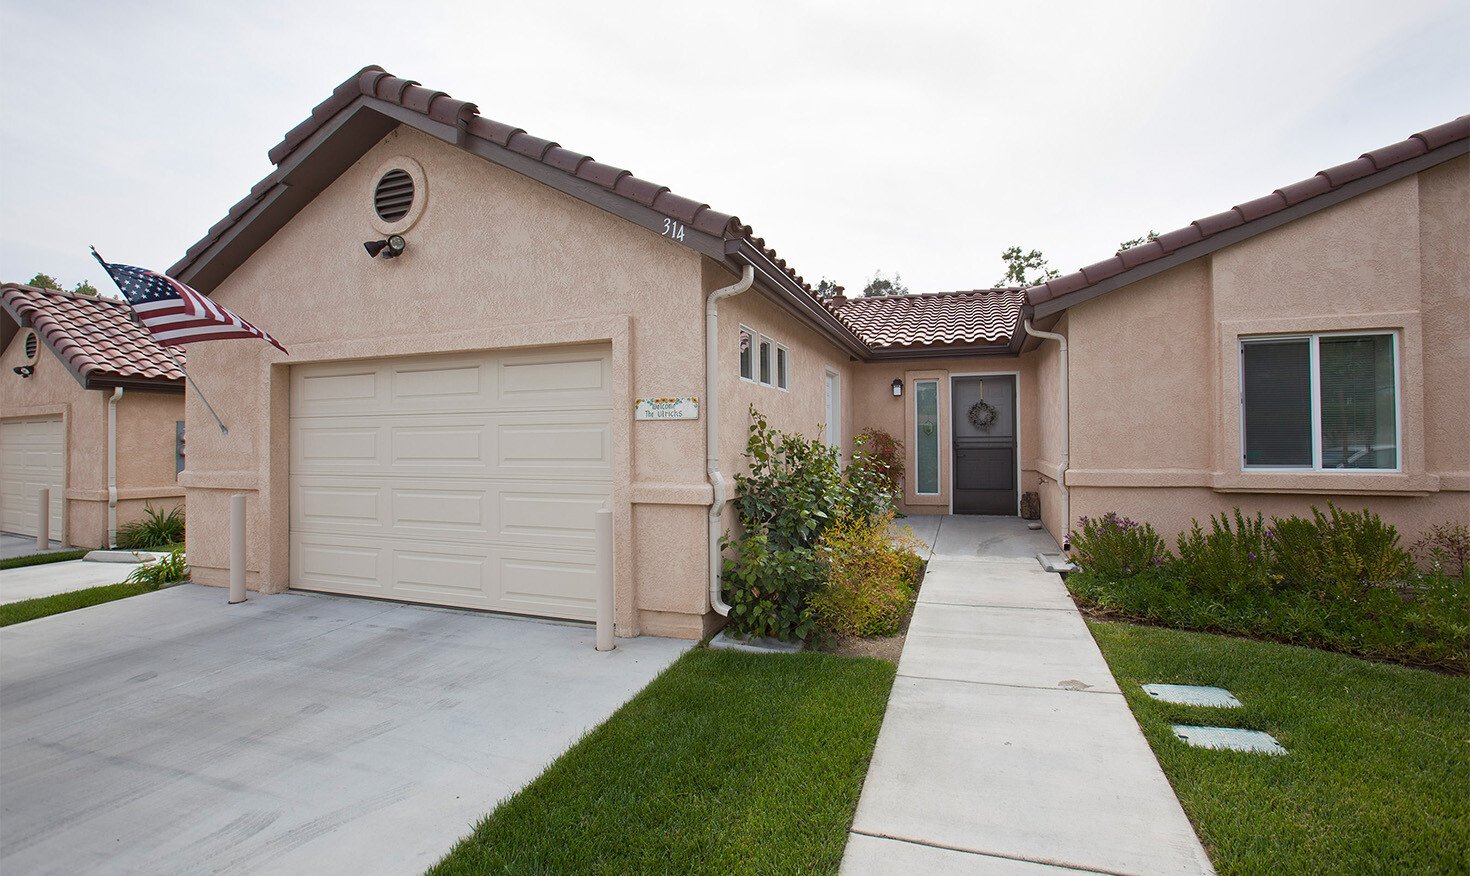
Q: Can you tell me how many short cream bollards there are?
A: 3